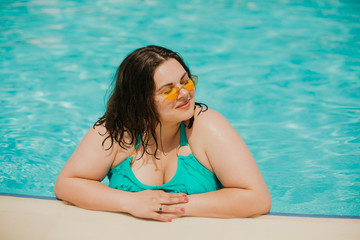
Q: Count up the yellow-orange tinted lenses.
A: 2